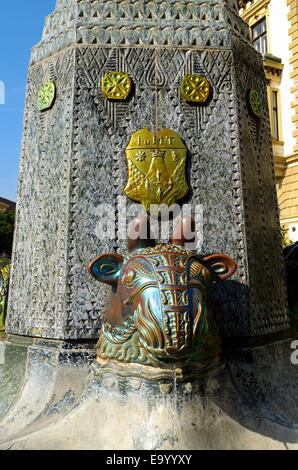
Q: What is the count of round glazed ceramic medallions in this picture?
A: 4